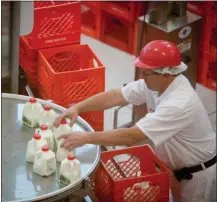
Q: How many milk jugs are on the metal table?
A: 8